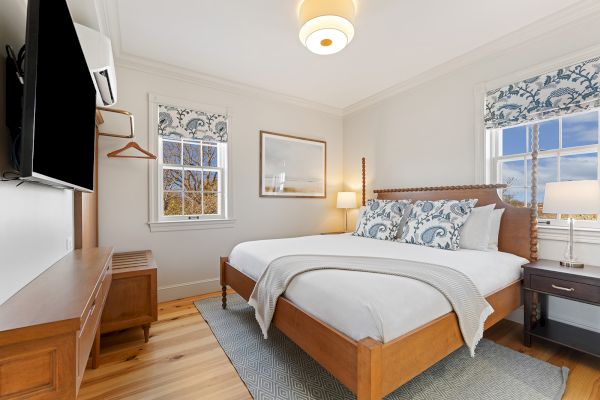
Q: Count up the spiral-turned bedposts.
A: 2